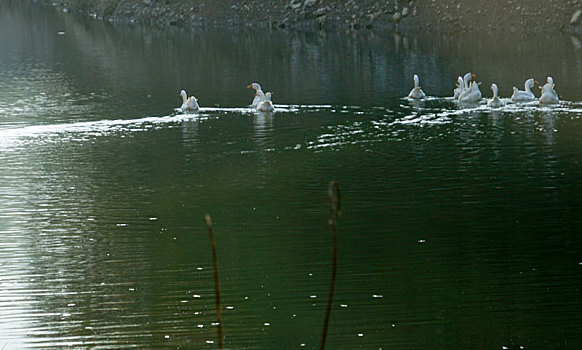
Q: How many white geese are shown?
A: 9